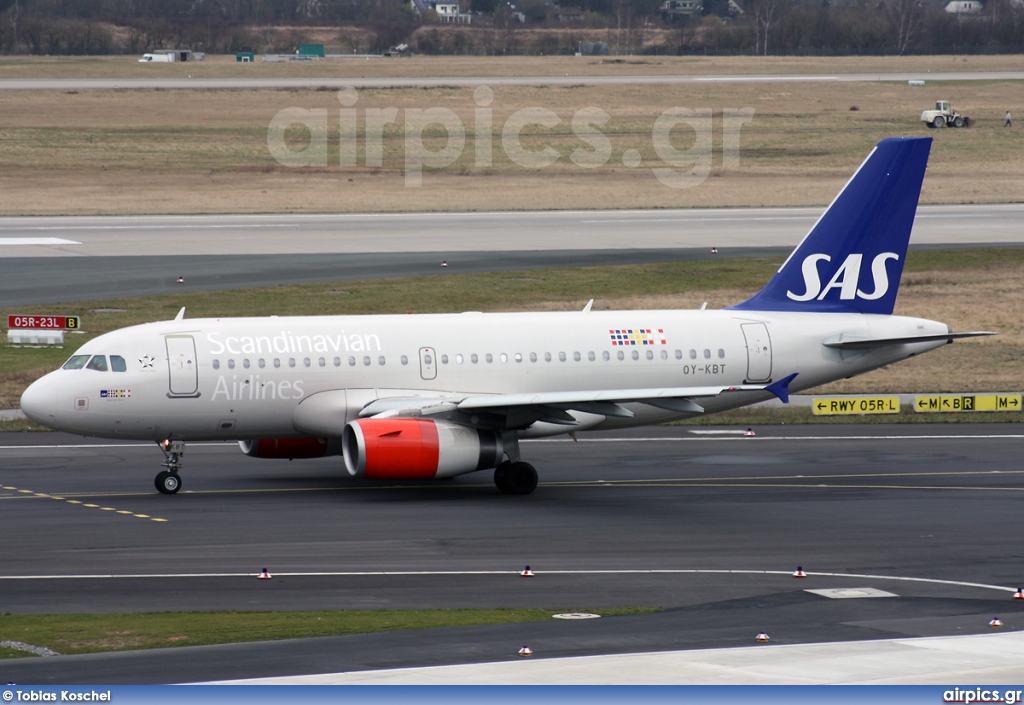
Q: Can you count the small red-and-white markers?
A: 11